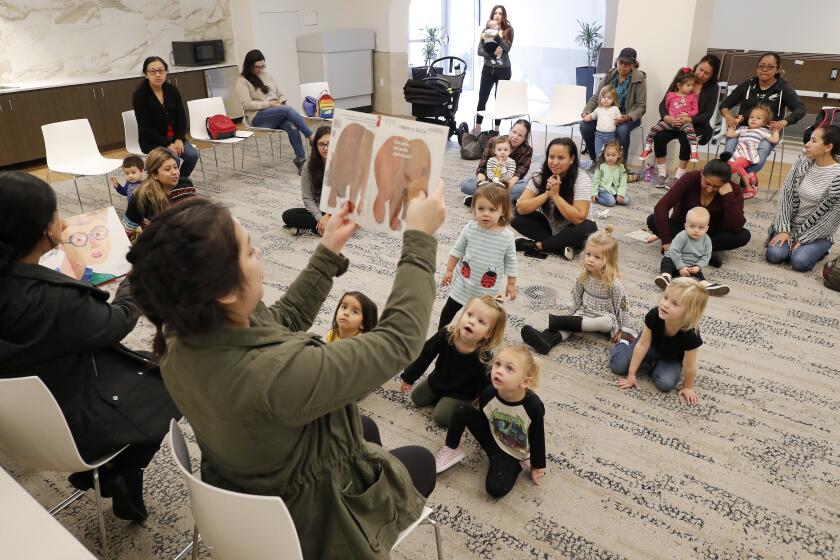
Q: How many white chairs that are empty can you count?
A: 3